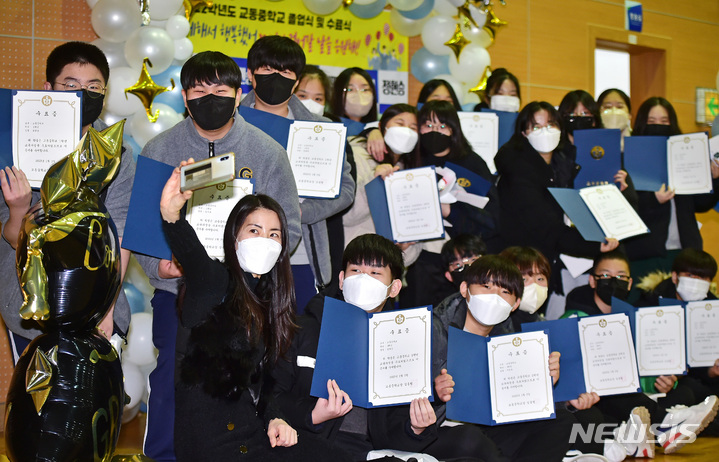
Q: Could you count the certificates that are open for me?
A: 12